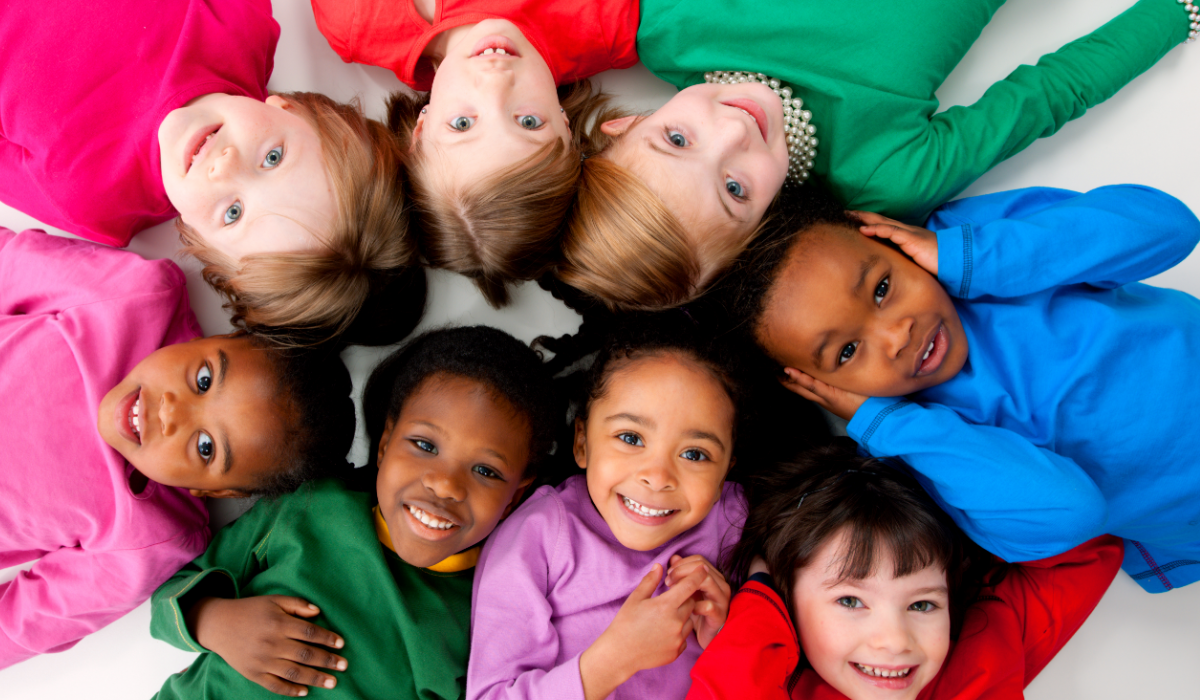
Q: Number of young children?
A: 8